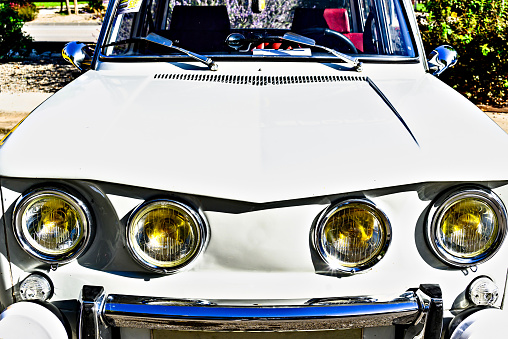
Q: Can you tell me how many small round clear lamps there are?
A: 2